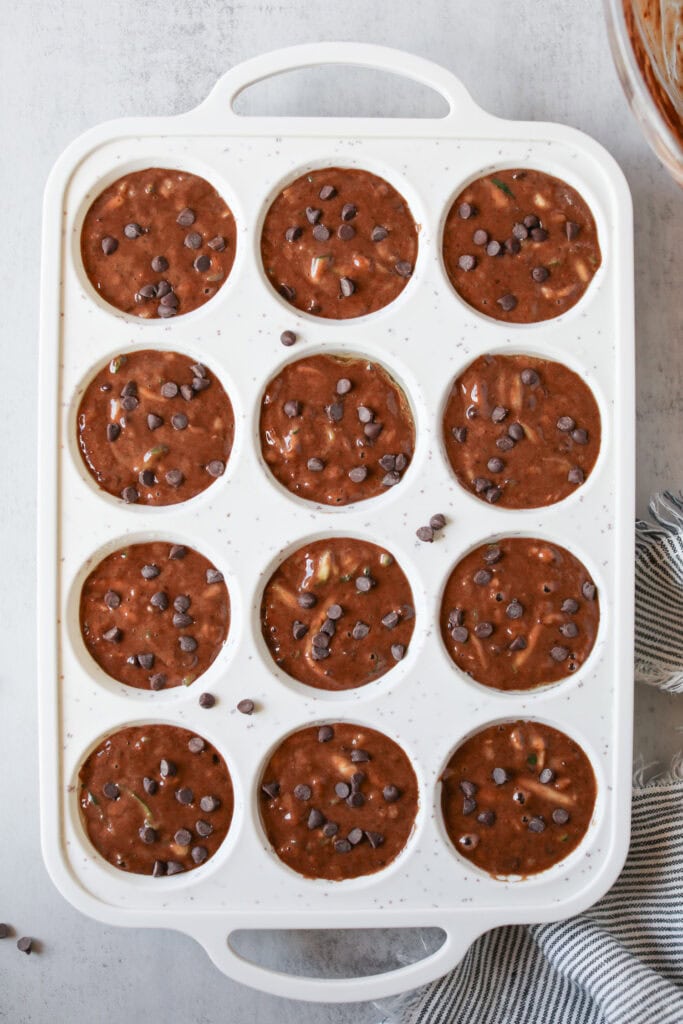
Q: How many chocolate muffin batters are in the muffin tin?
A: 12